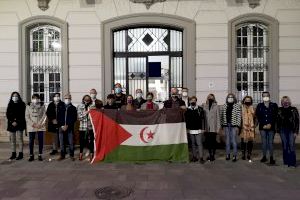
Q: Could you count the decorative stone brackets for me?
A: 3